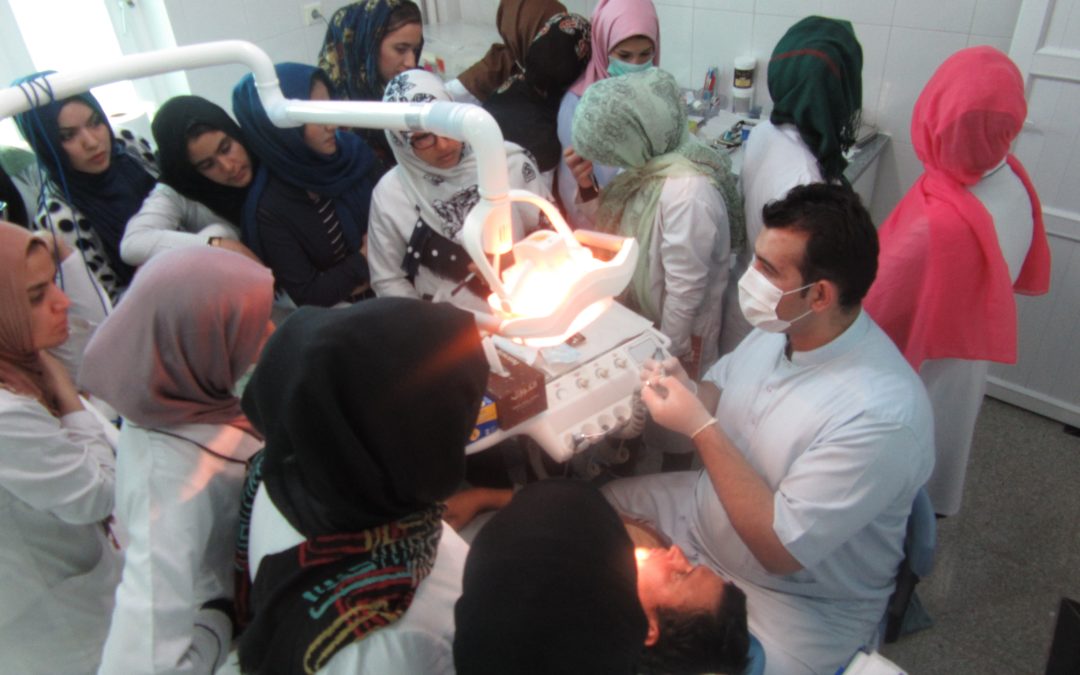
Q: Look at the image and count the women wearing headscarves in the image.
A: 15